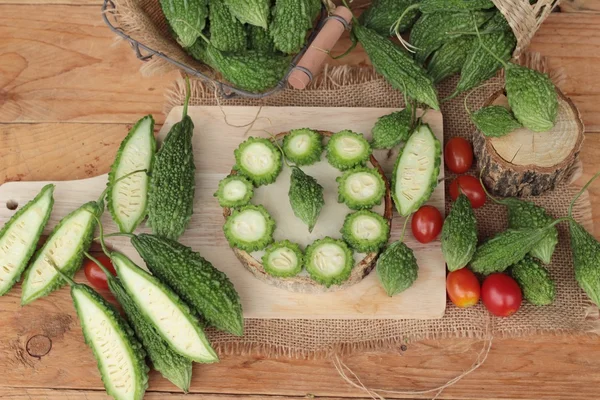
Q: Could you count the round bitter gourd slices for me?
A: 9